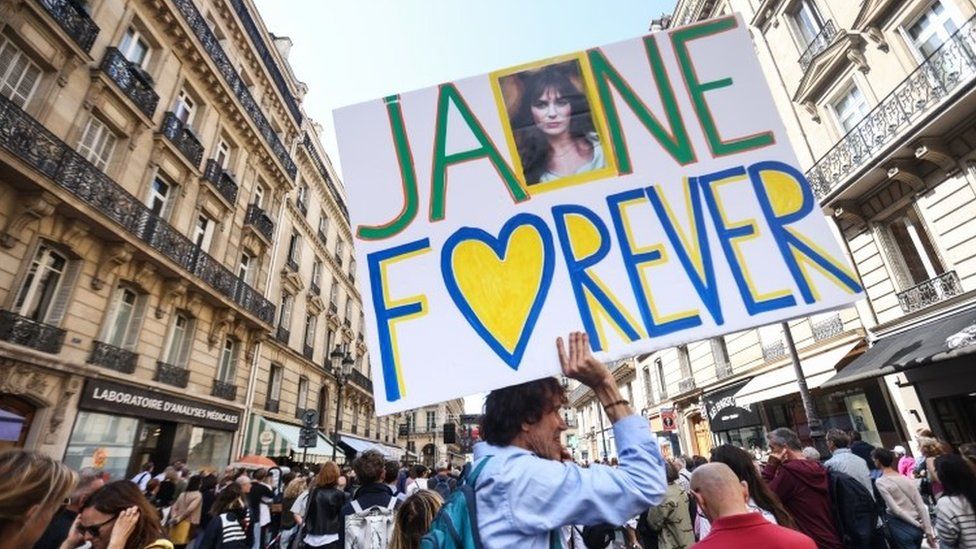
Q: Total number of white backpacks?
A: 1